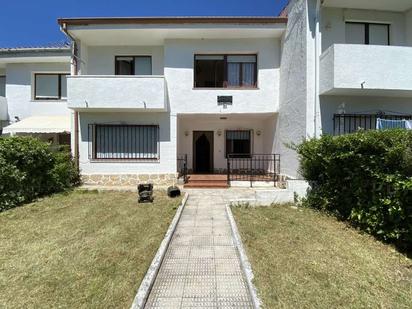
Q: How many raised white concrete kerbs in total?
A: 2